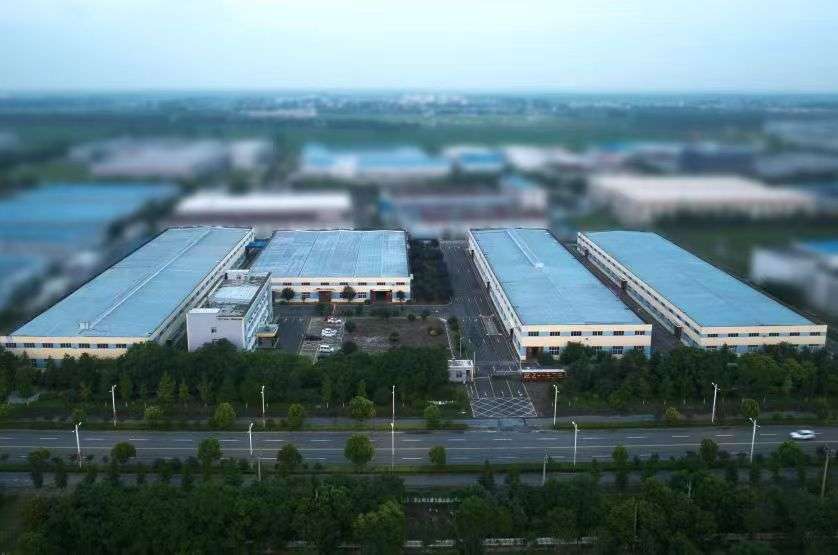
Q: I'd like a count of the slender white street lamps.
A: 10